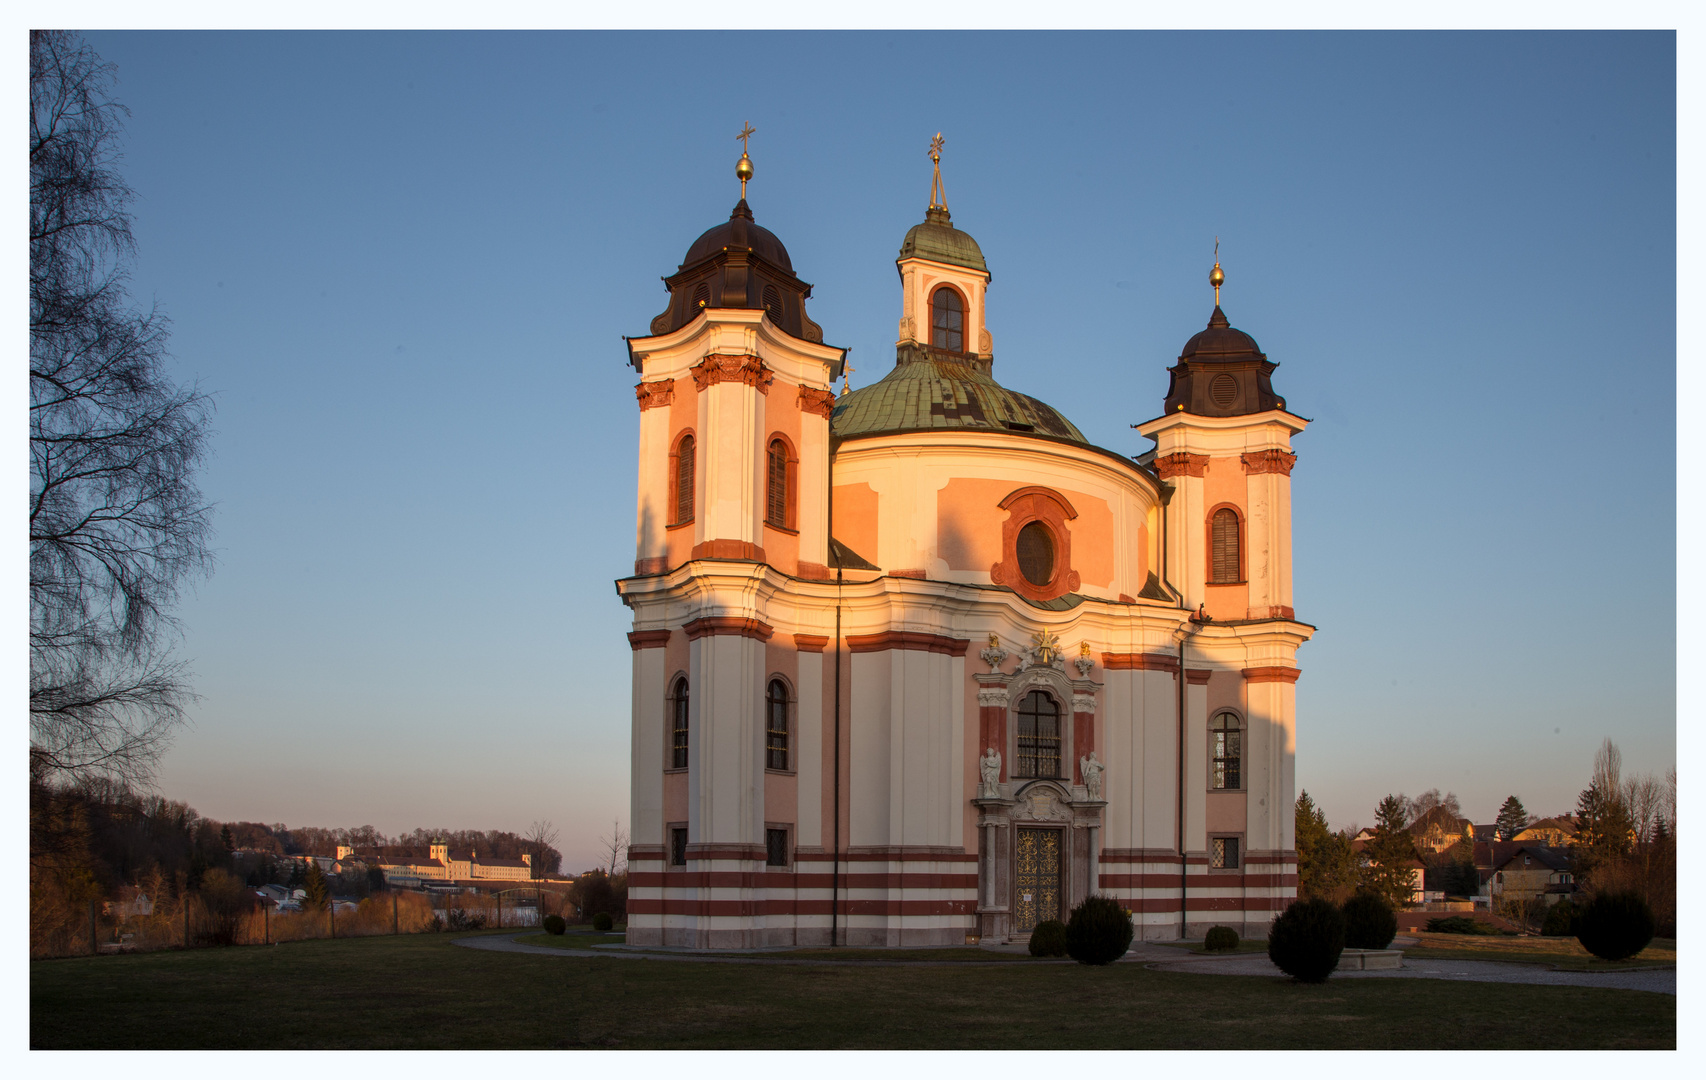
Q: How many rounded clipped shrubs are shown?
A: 8